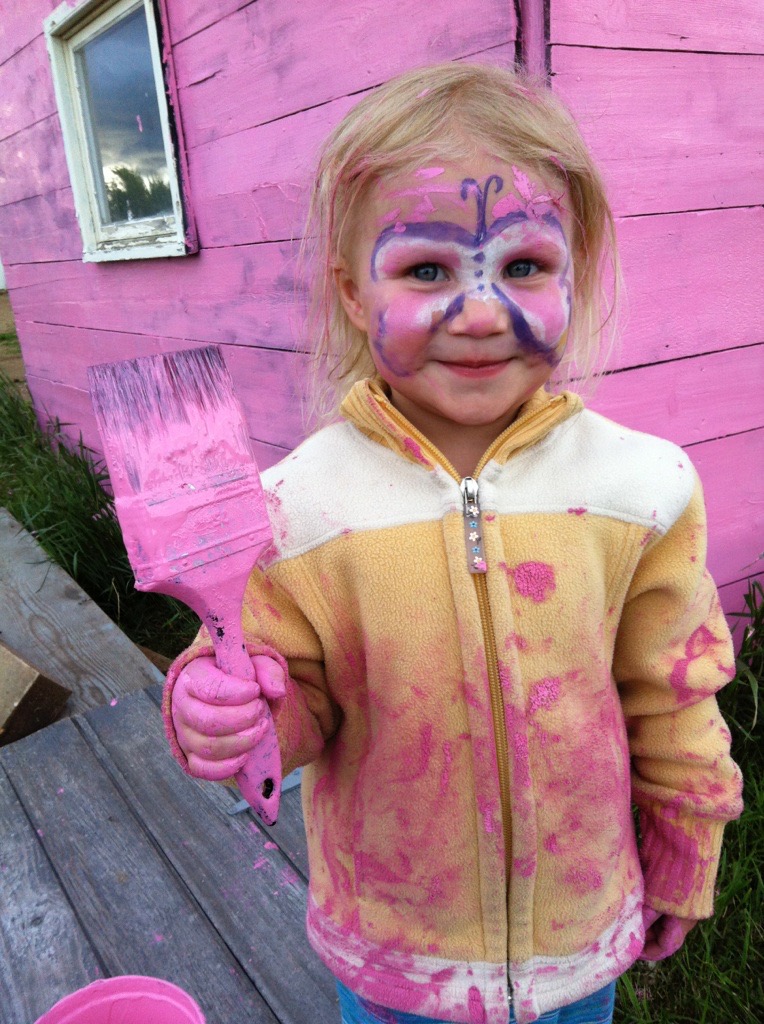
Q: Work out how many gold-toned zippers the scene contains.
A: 1